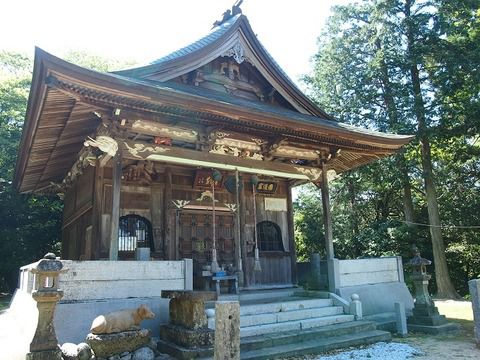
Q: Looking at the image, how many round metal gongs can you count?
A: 3